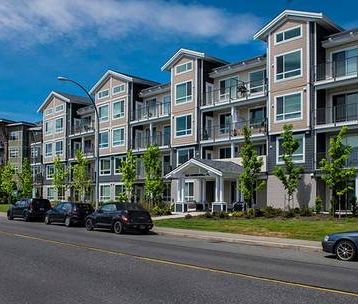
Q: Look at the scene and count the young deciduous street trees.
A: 9